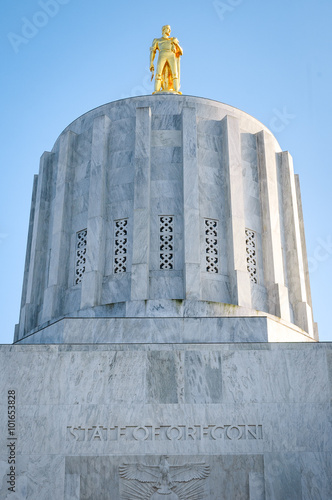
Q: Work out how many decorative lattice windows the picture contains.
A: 5